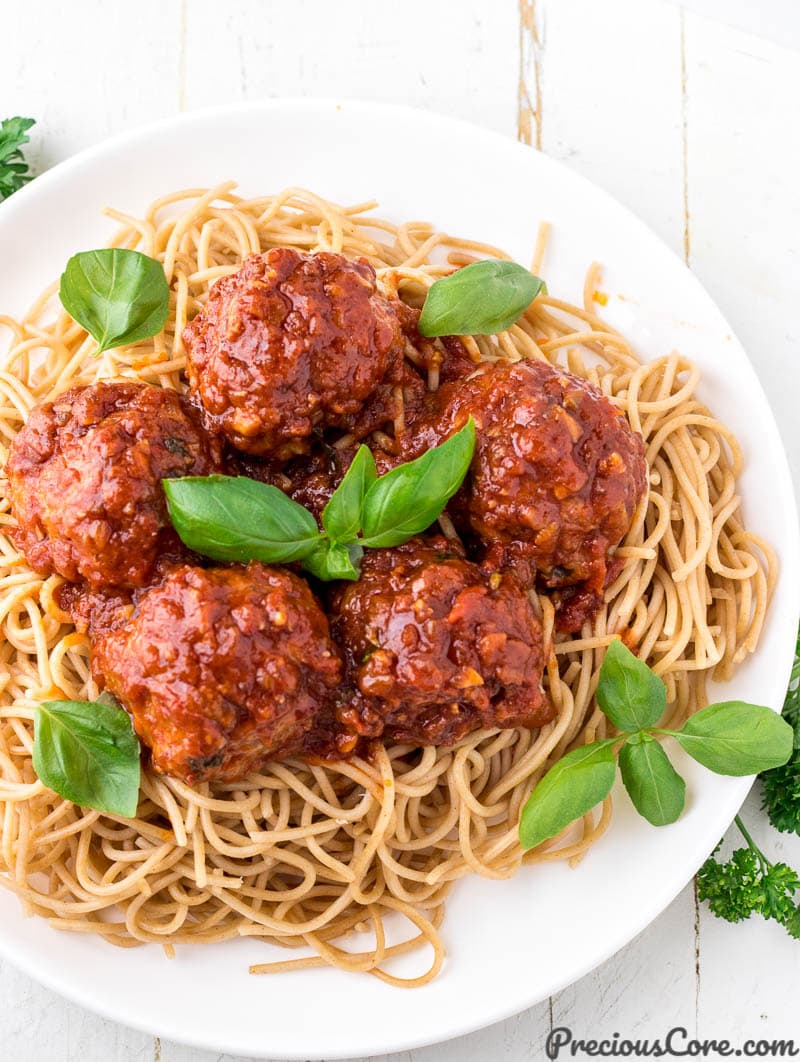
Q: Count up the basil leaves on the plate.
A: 11